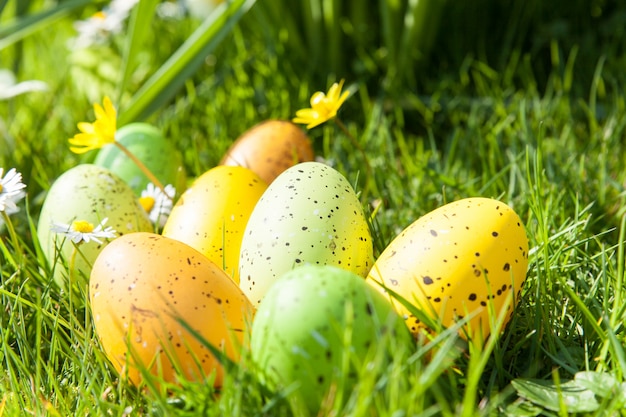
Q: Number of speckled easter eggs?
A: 8